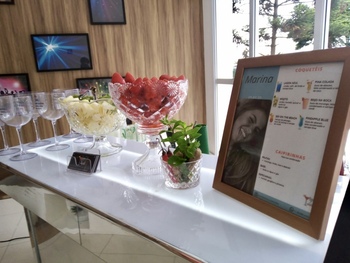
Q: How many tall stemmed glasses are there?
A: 6